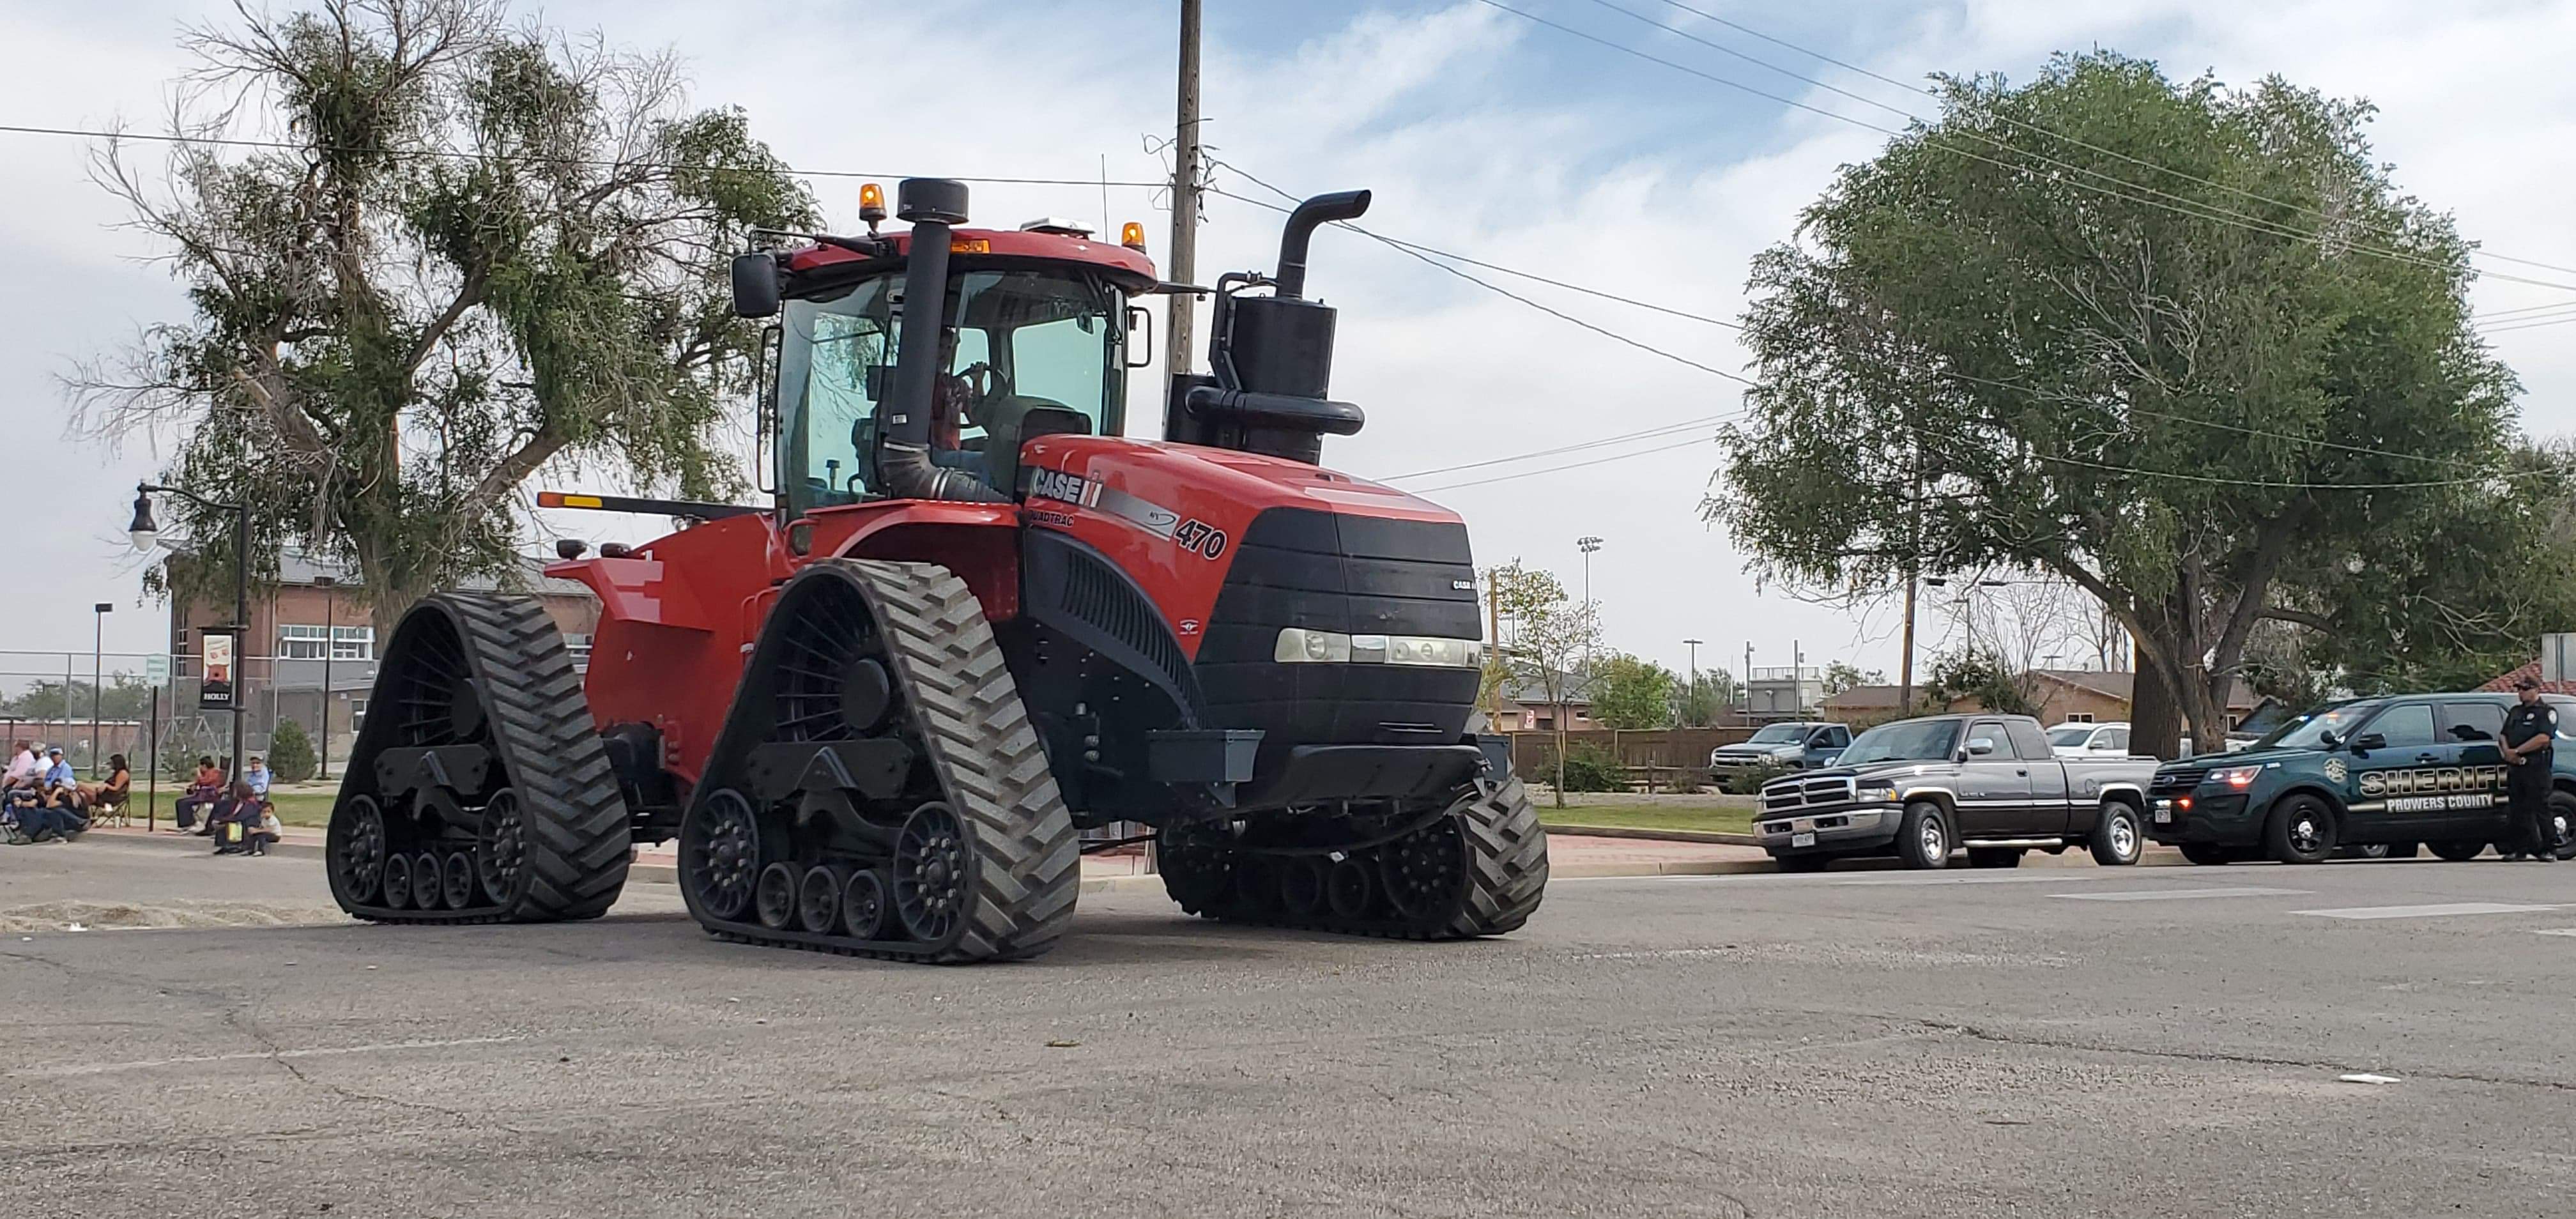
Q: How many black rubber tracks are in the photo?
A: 3